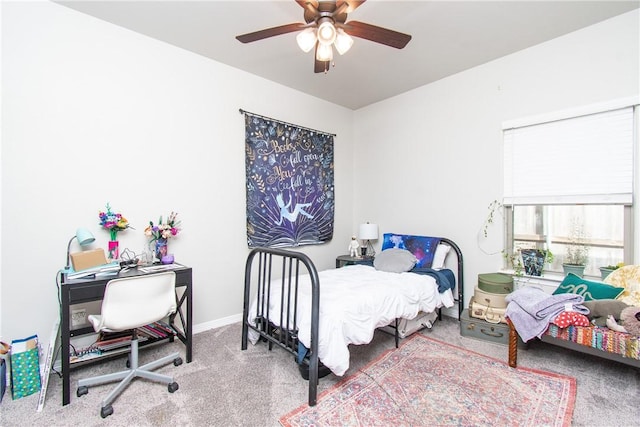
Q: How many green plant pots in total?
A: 2